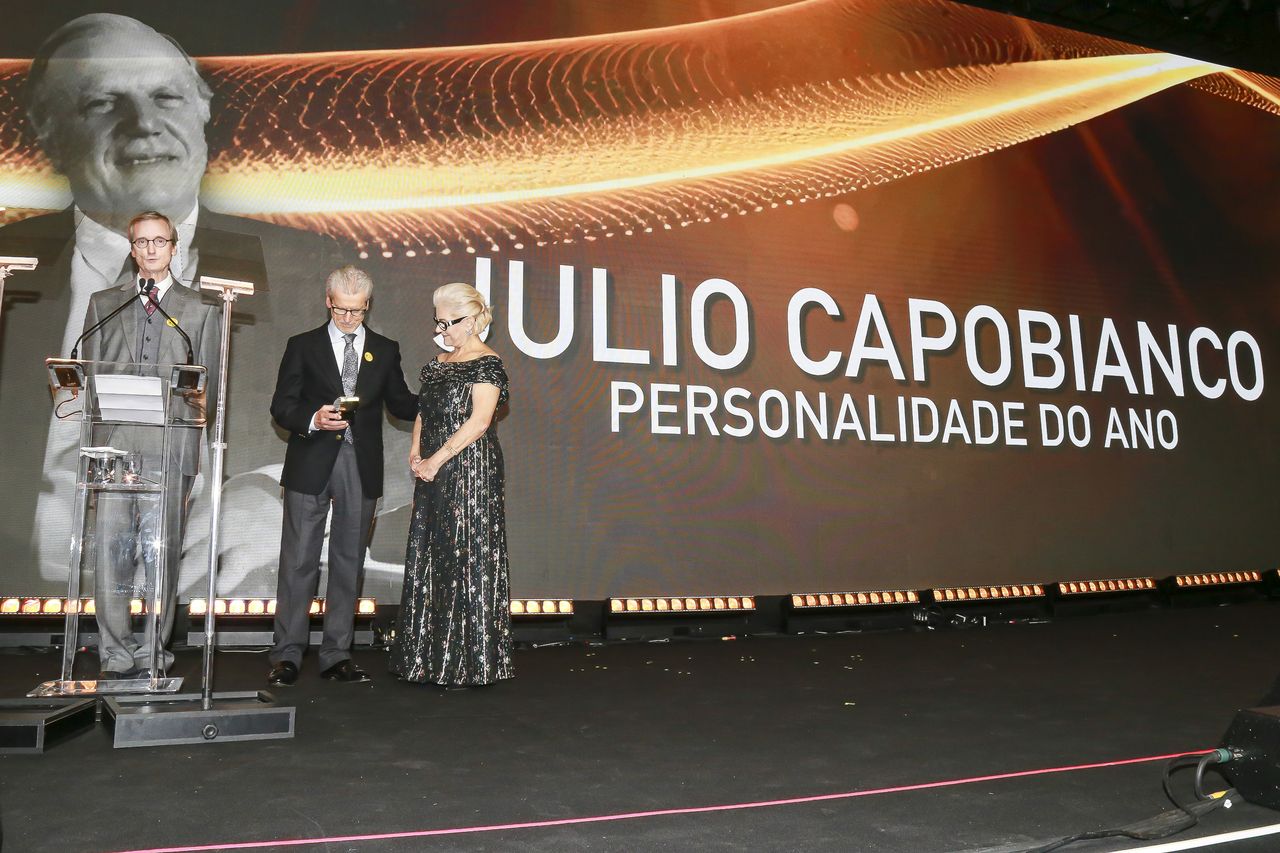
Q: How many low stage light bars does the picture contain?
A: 8